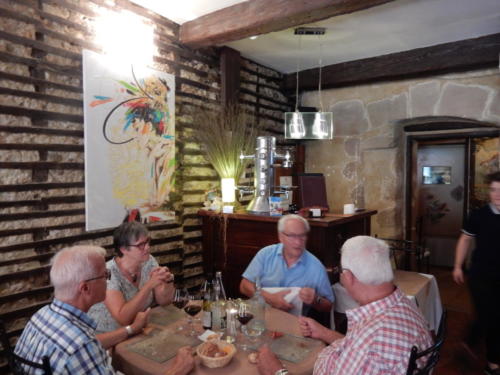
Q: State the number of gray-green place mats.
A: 3